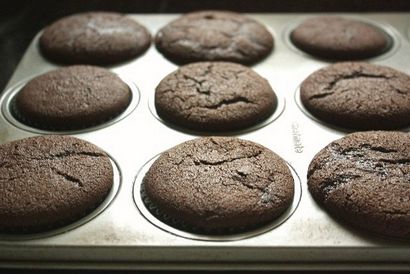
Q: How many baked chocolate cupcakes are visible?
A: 9